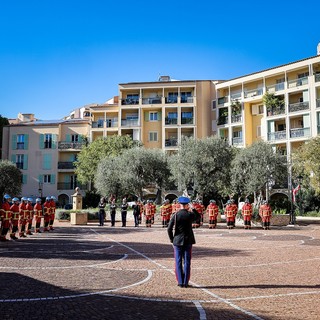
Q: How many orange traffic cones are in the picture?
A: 0